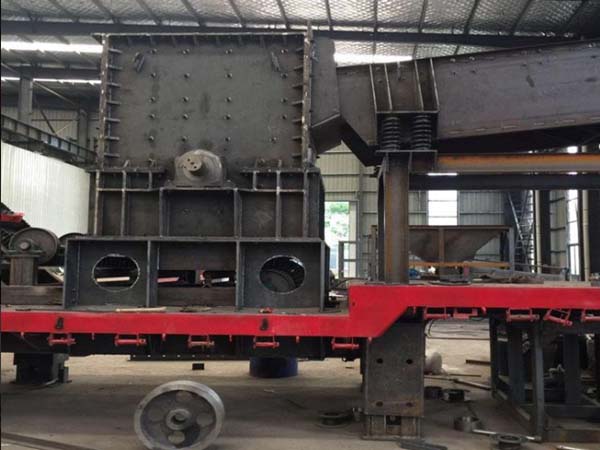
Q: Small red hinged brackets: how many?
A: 10